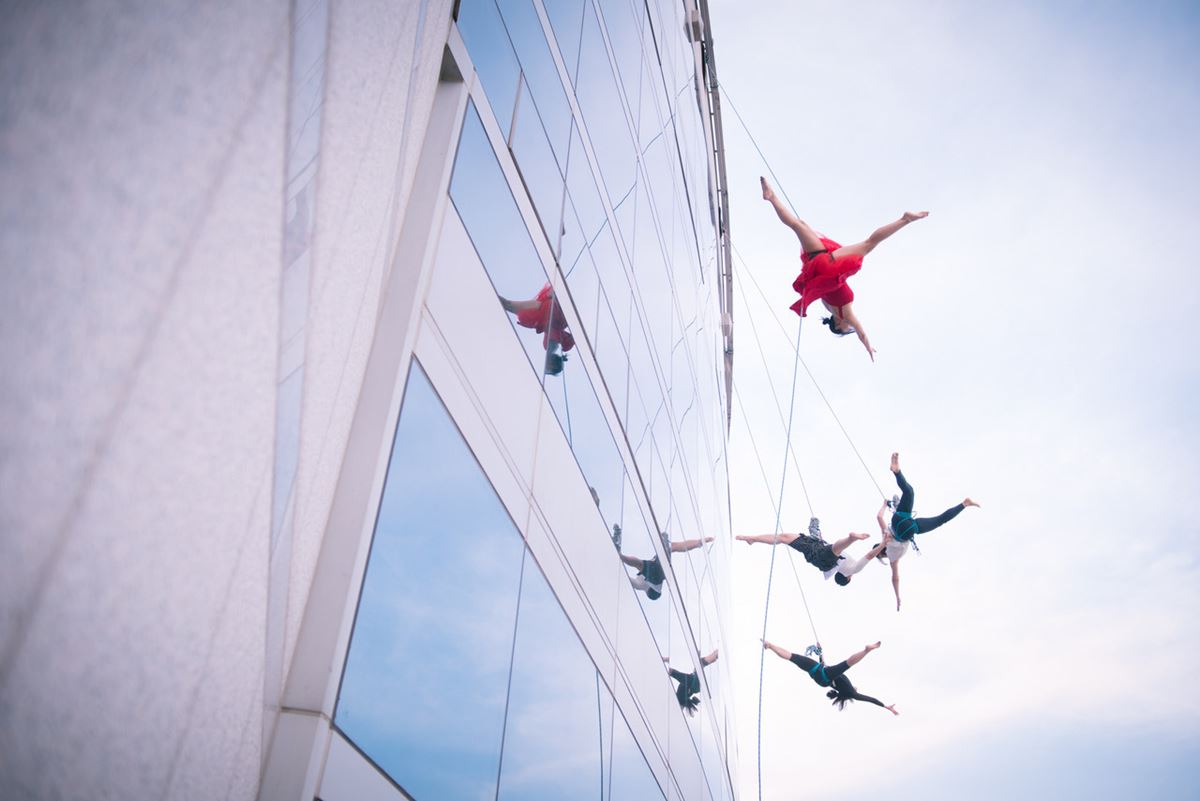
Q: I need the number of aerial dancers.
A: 4